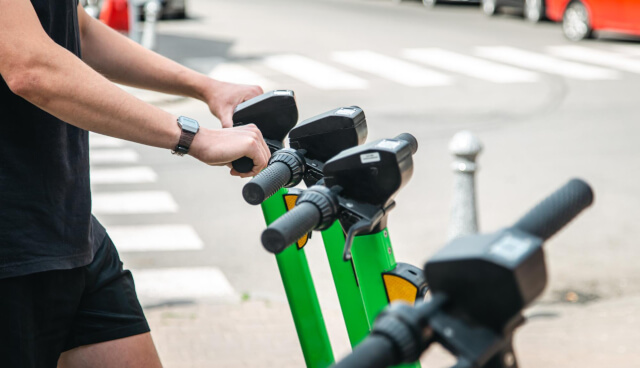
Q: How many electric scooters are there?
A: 4